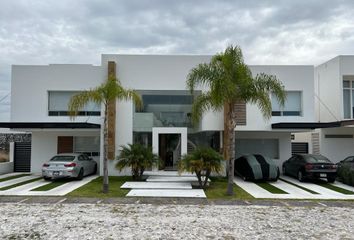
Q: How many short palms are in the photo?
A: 2